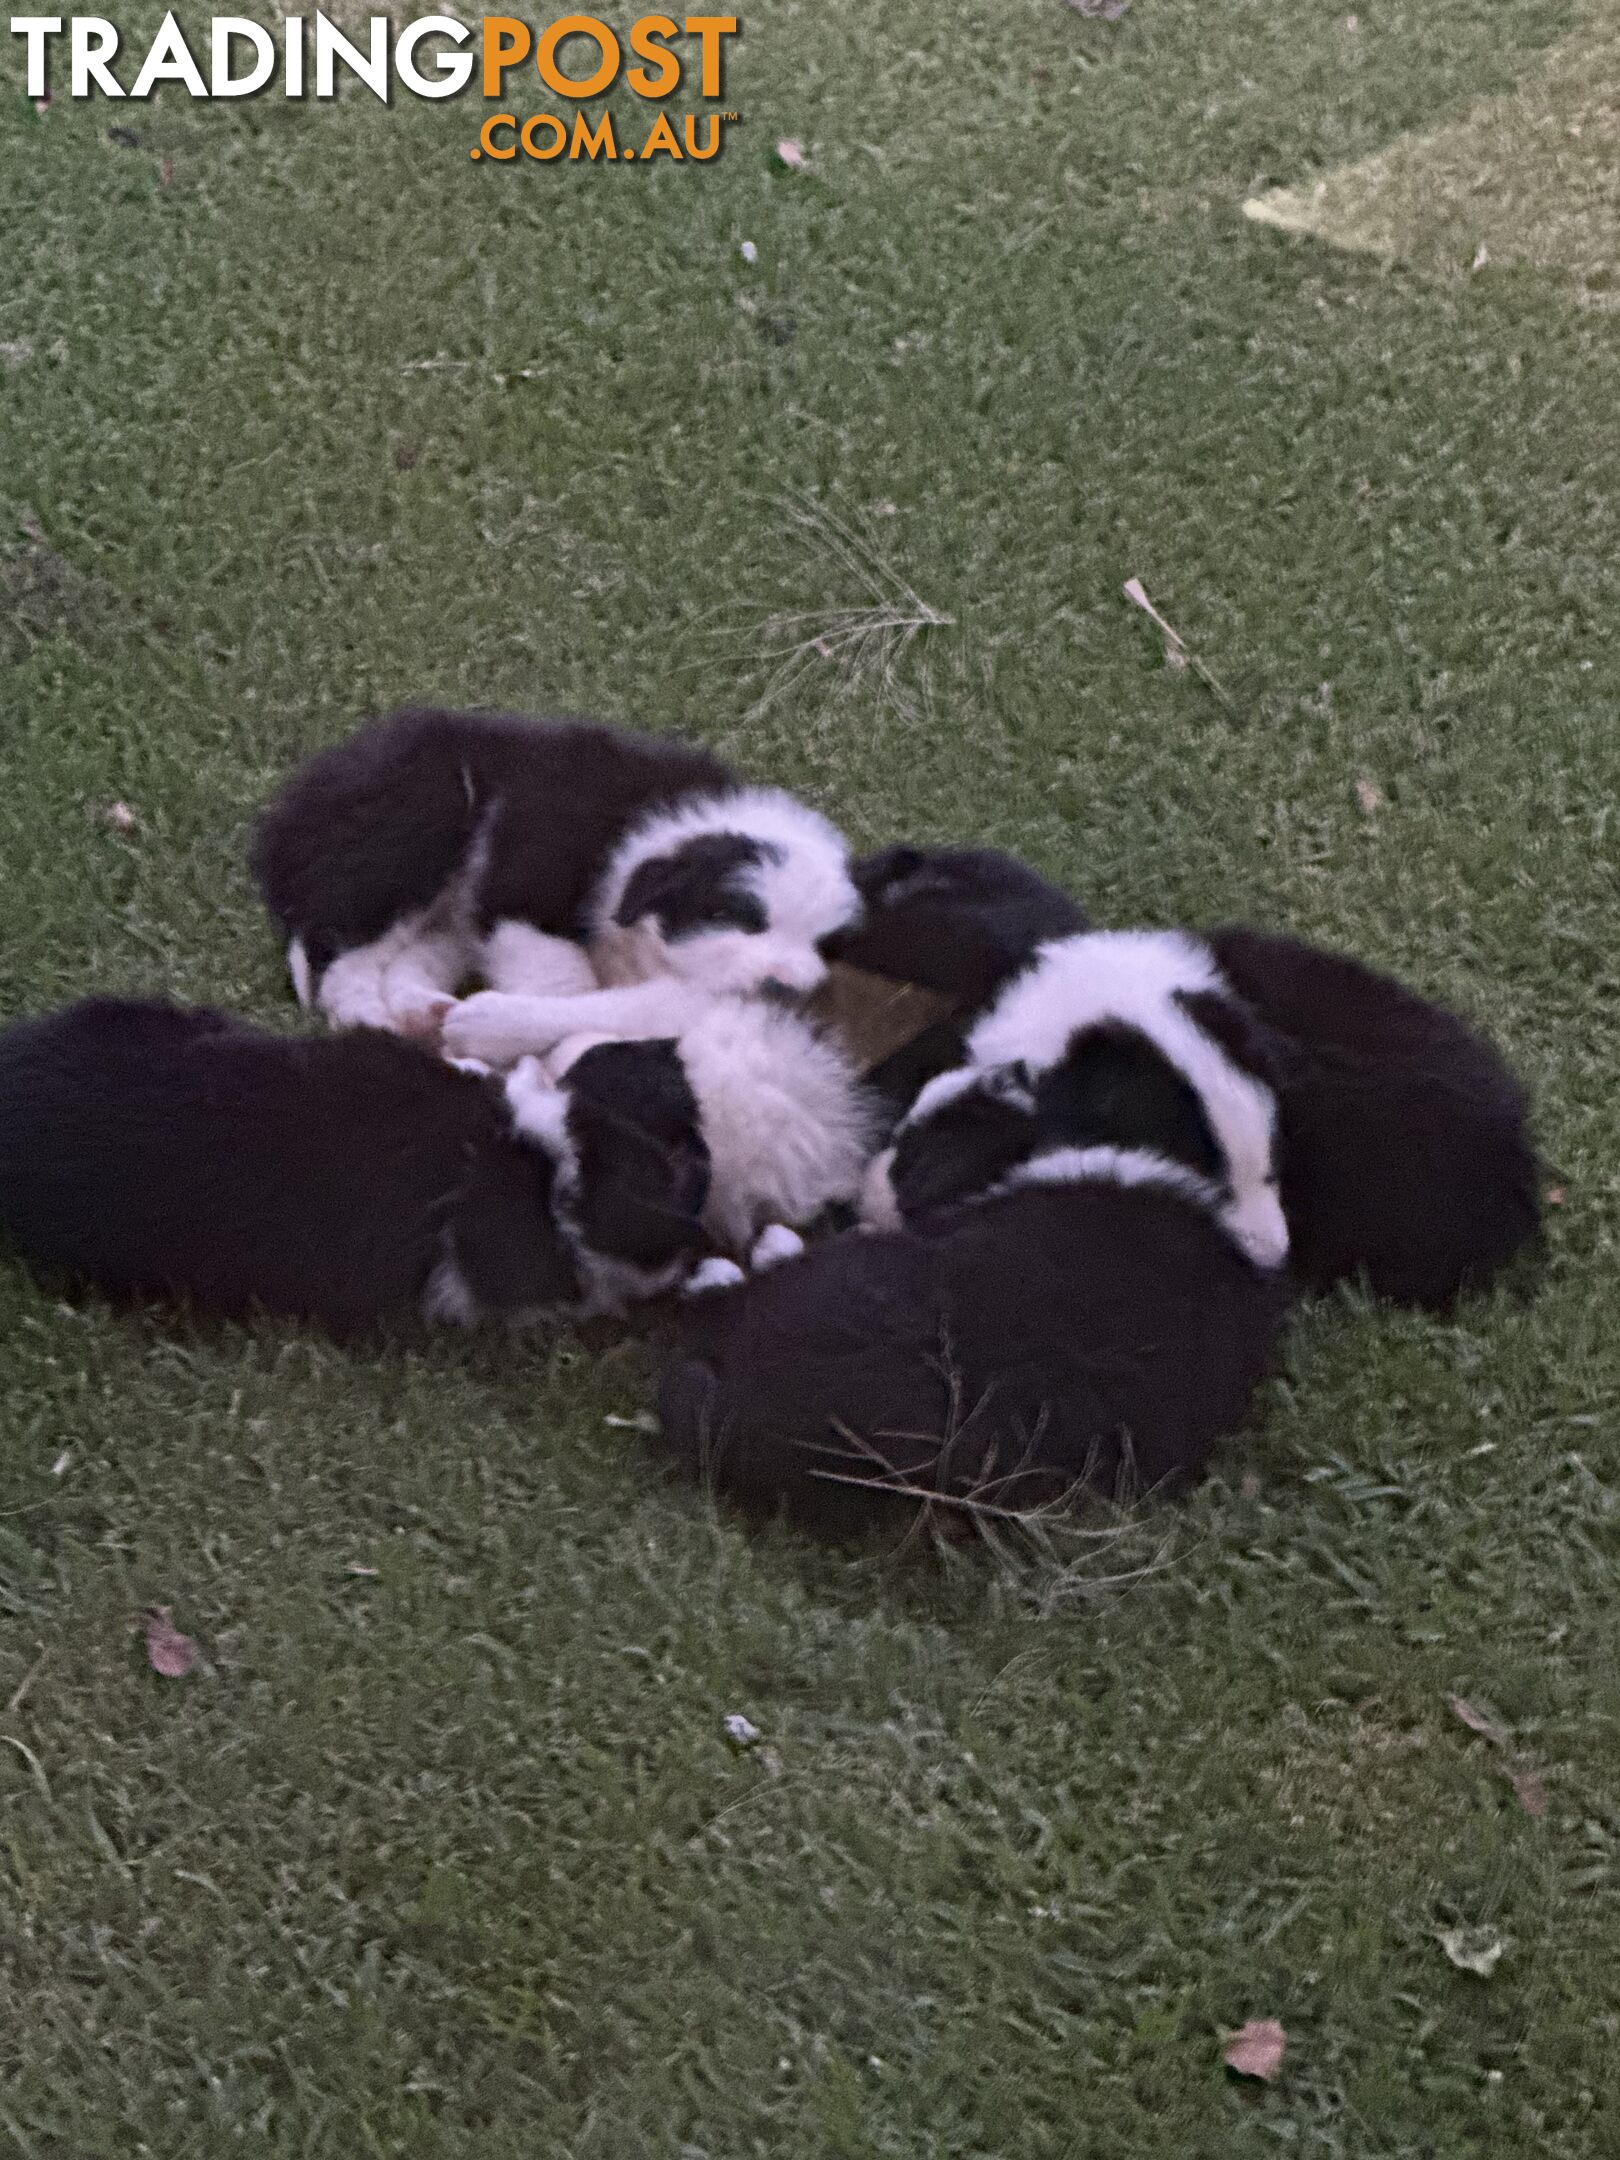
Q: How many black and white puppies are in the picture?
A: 5